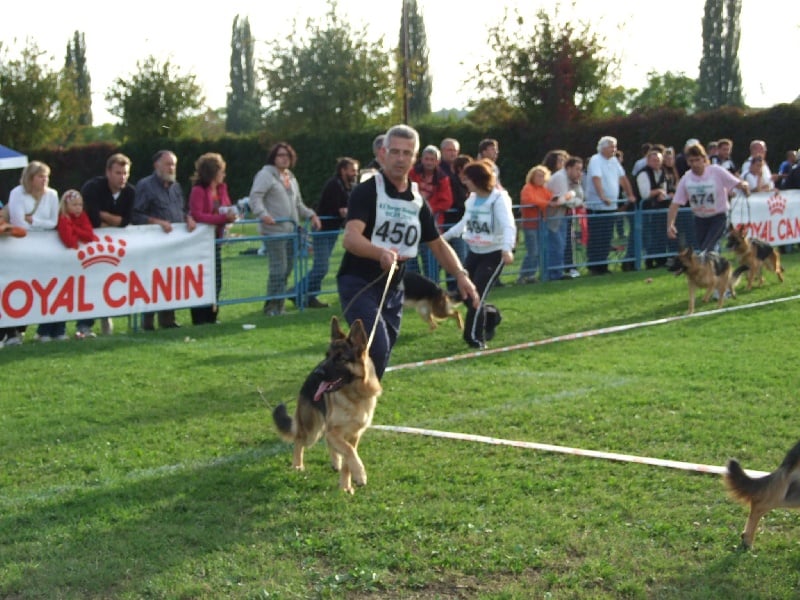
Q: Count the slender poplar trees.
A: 4